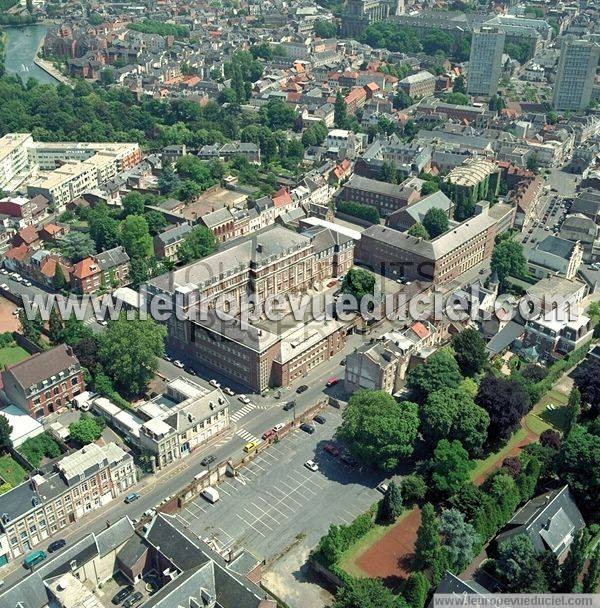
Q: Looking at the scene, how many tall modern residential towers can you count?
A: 2